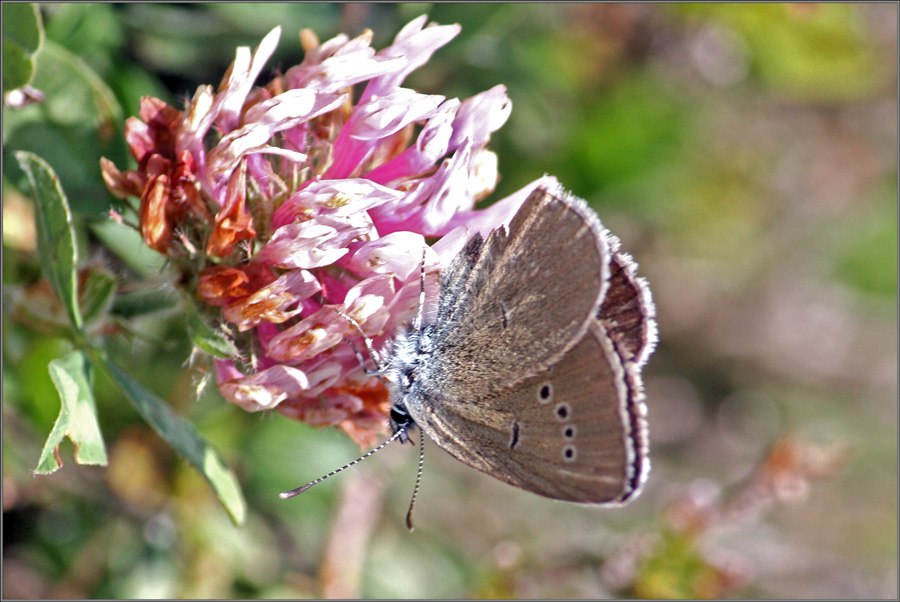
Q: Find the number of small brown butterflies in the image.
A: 1